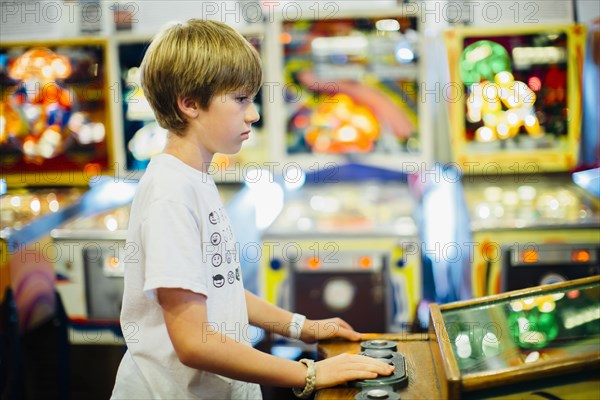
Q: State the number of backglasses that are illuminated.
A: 4